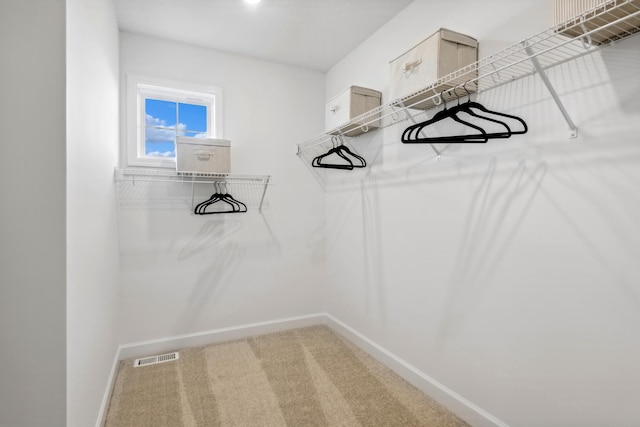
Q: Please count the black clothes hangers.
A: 9